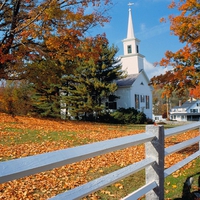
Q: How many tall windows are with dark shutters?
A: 2